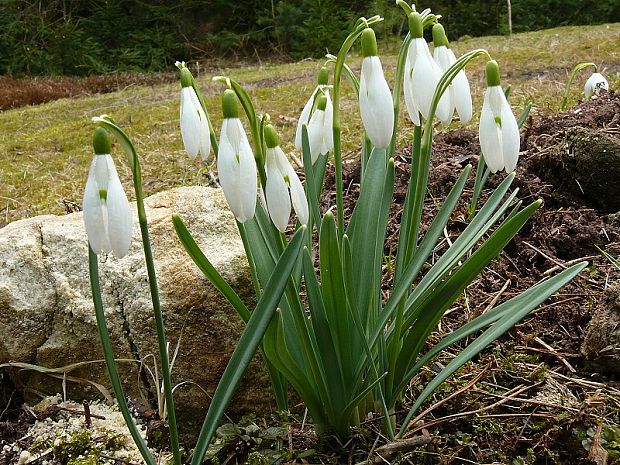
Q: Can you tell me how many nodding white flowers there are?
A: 11